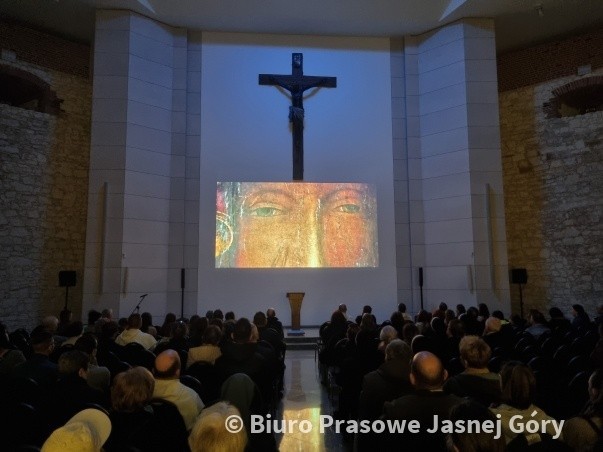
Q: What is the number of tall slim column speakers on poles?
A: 2